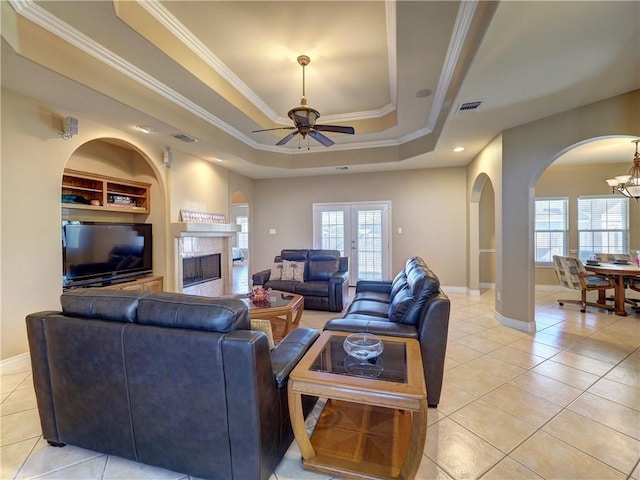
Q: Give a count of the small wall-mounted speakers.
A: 2